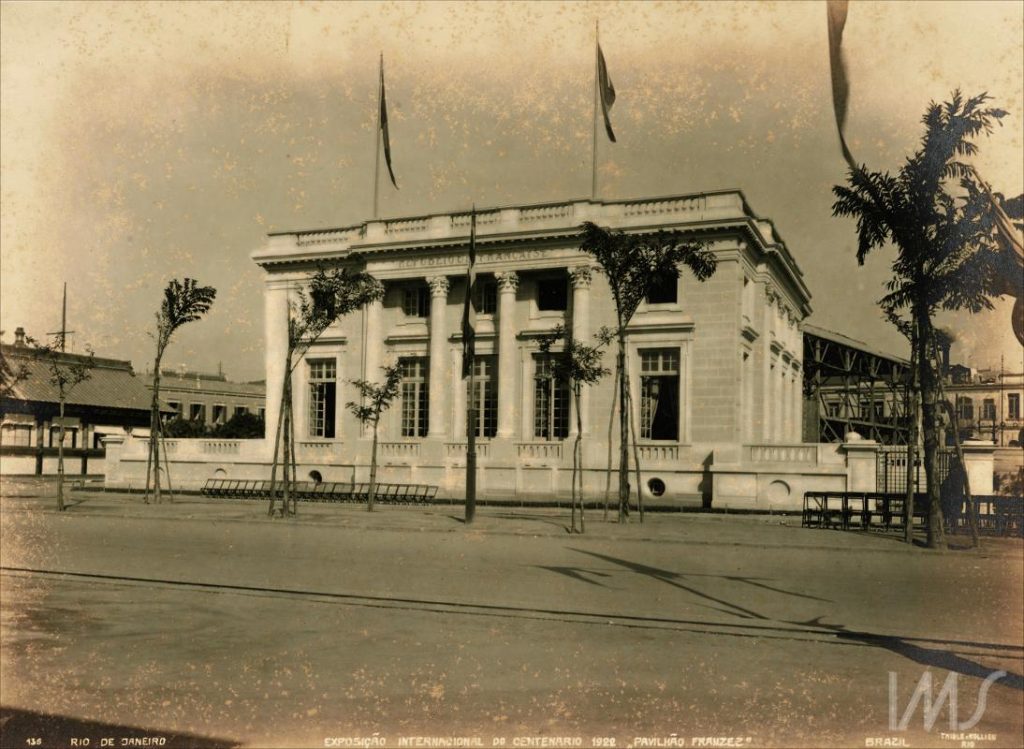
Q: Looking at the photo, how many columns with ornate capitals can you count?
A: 4